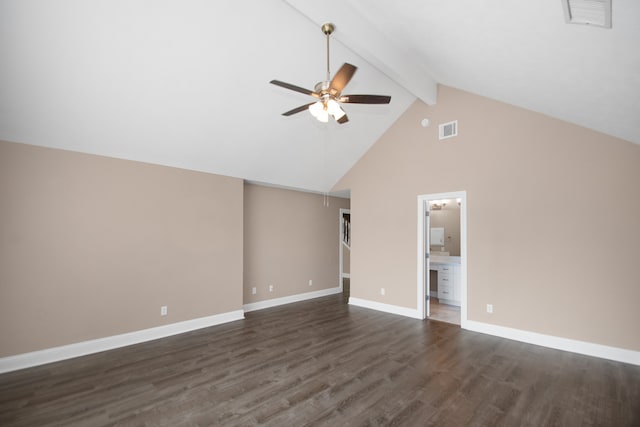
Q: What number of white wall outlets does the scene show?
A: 6